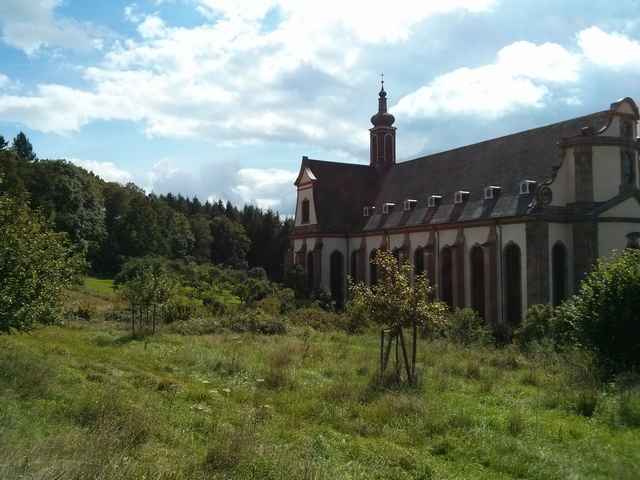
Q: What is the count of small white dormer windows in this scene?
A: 7